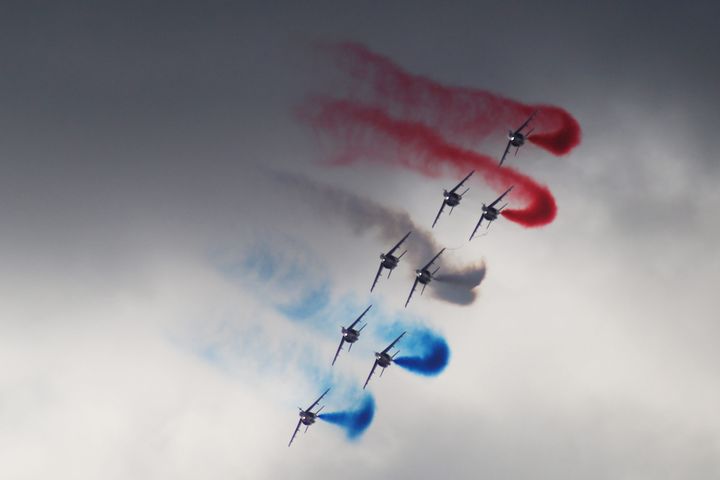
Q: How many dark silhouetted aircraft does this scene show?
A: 8